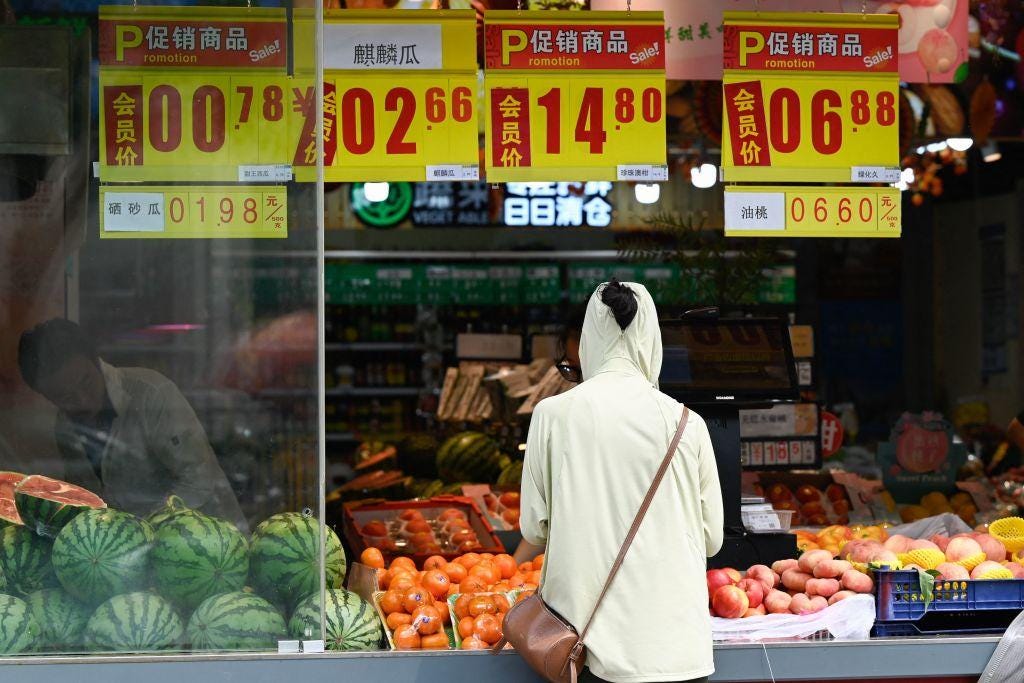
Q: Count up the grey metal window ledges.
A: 1